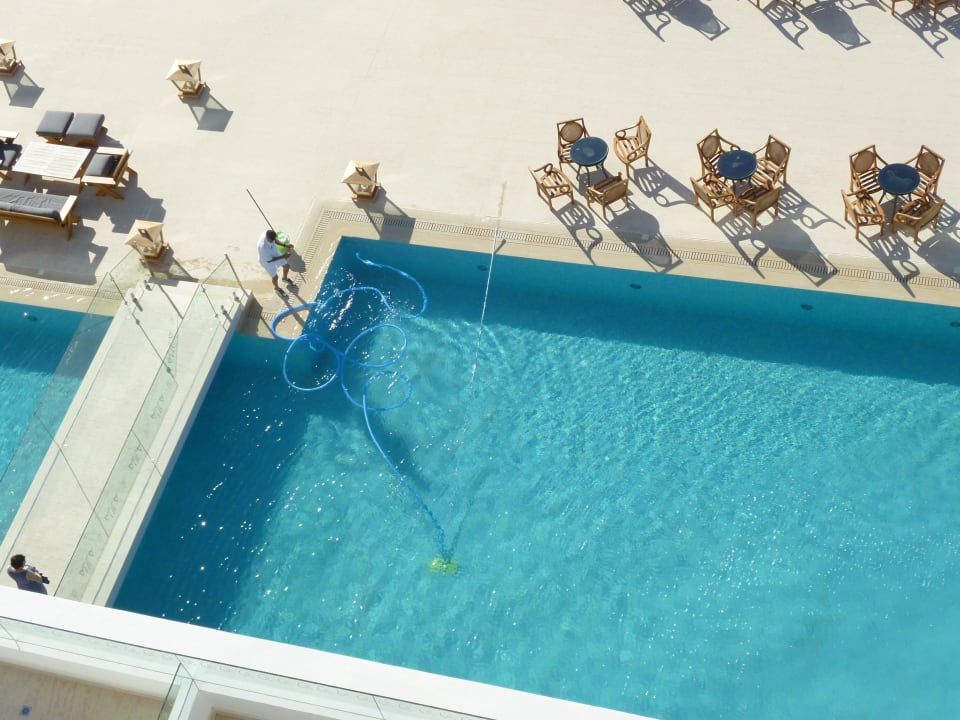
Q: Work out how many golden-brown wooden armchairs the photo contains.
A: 12